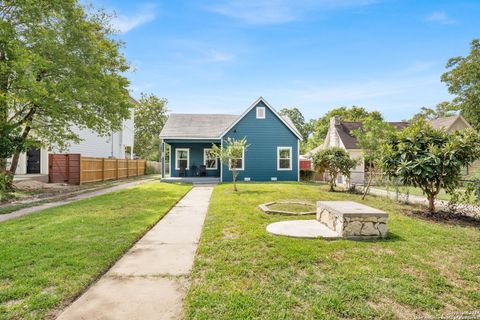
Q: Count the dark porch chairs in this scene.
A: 2